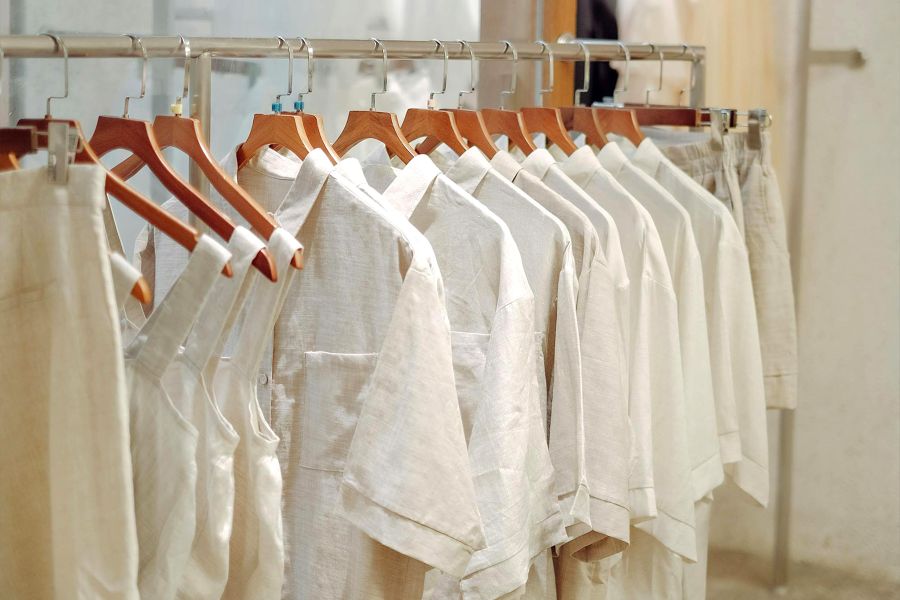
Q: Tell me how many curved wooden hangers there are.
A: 13